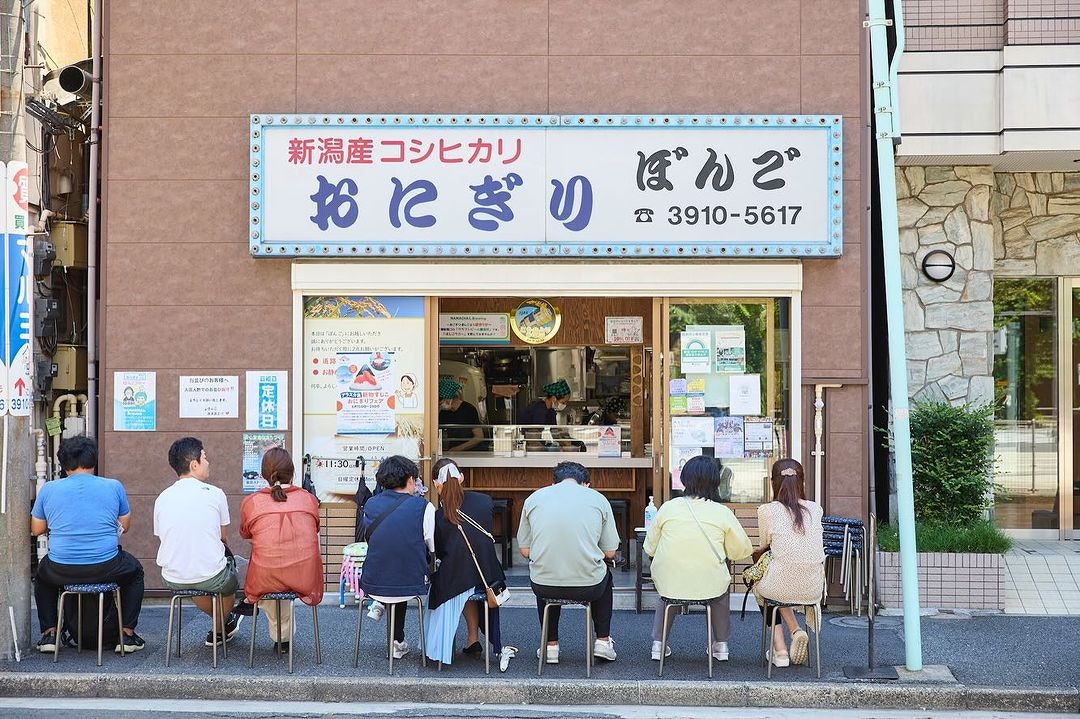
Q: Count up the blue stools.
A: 13